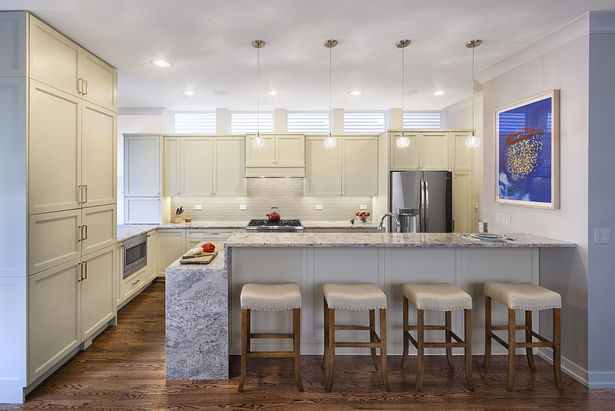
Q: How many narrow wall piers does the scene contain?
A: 4